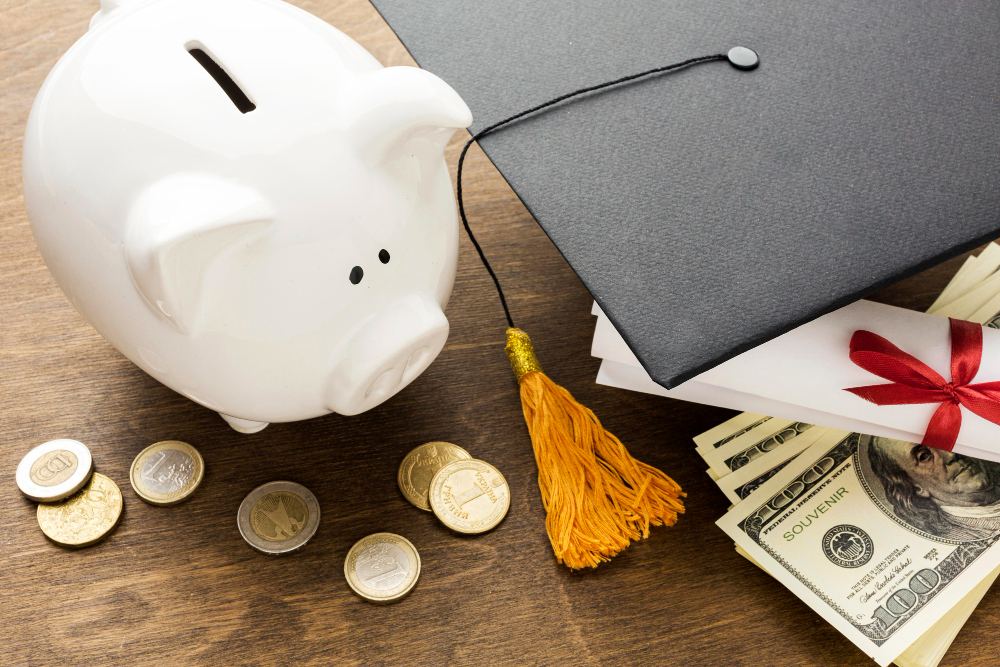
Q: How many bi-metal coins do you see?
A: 4